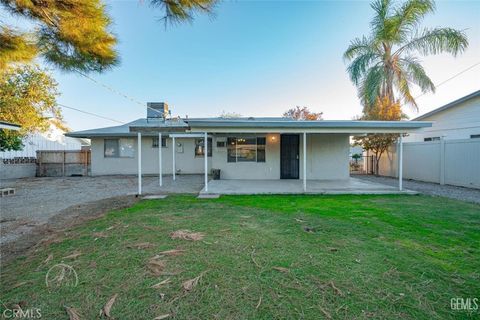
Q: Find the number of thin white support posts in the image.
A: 6